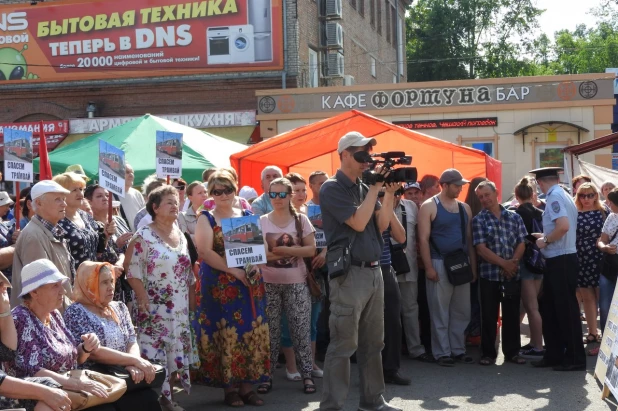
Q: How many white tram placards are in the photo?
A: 5